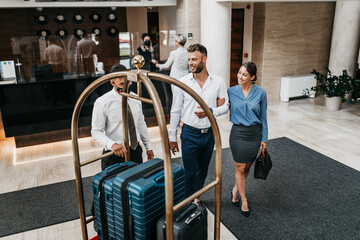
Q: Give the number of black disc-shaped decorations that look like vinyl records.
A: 10